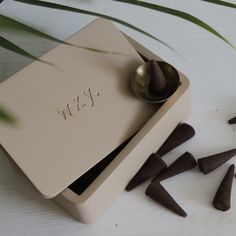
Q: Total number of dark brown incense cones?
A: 8